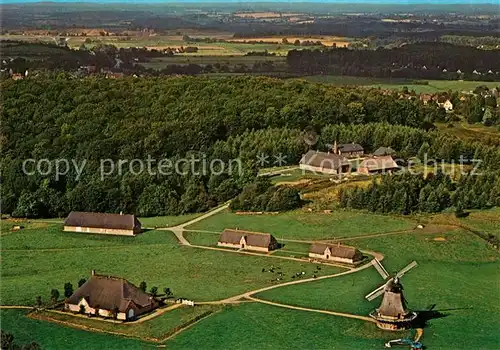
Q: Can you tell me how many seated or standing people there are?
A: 0